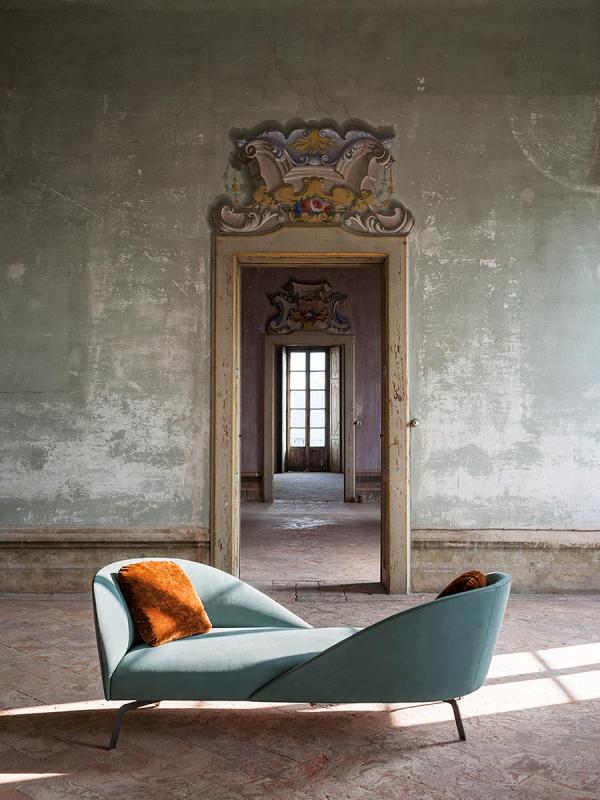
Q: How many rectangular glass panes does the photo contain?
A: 10